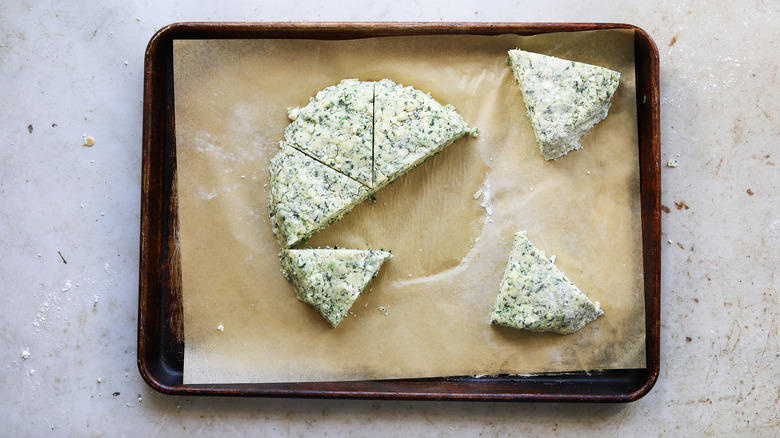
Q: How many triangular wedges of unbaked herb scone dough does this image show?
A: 6